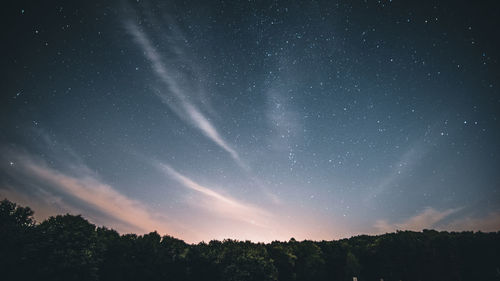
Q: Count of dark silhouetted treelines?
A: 1